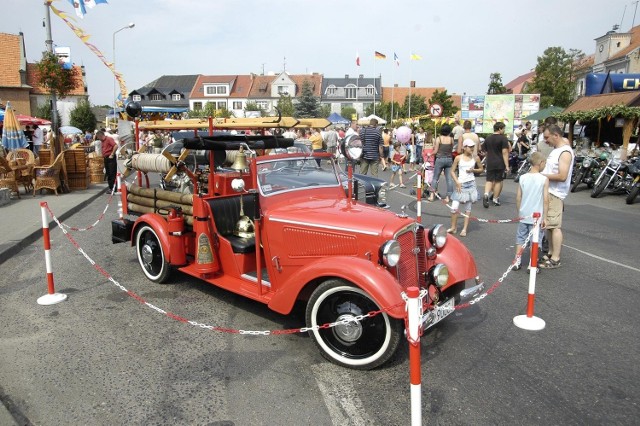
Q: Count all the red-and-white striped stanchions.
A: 5